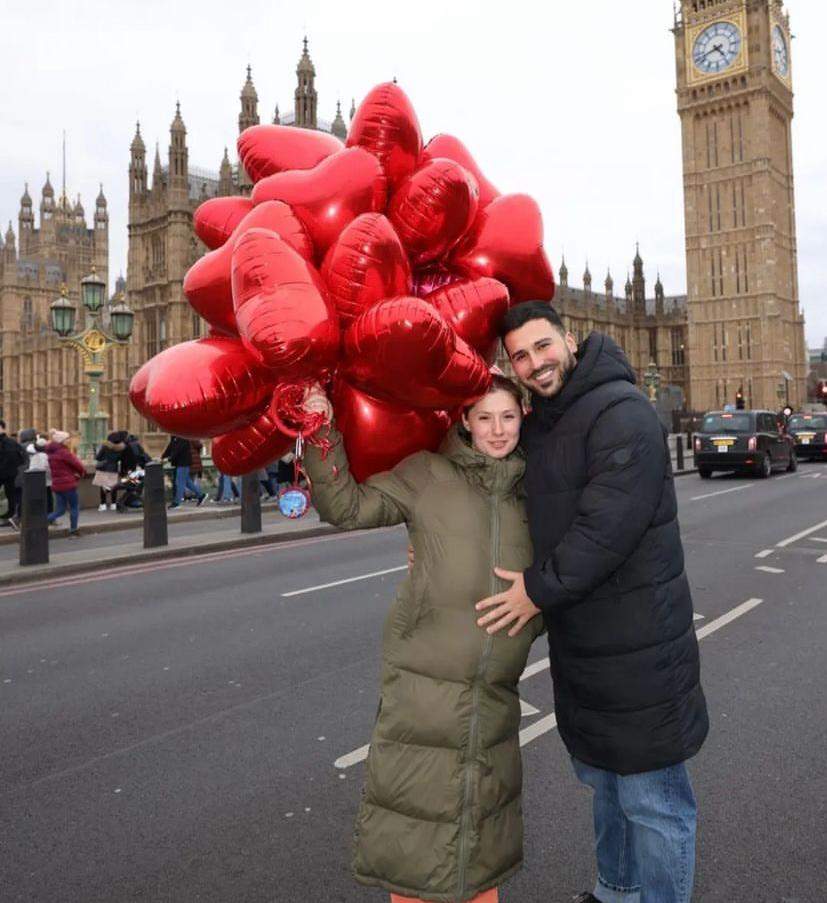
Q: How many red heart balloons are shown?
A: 15